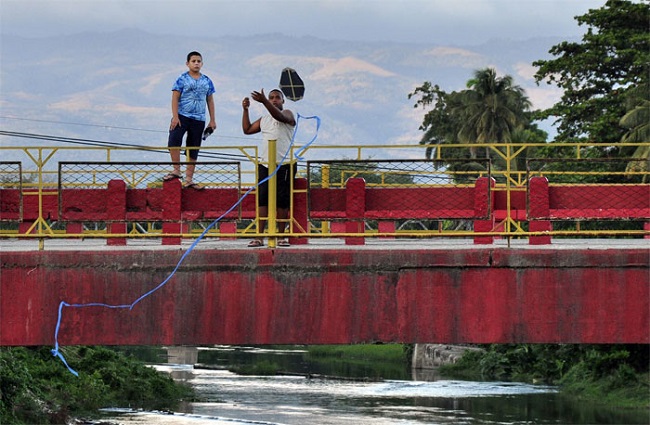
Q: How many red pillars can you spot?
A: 6